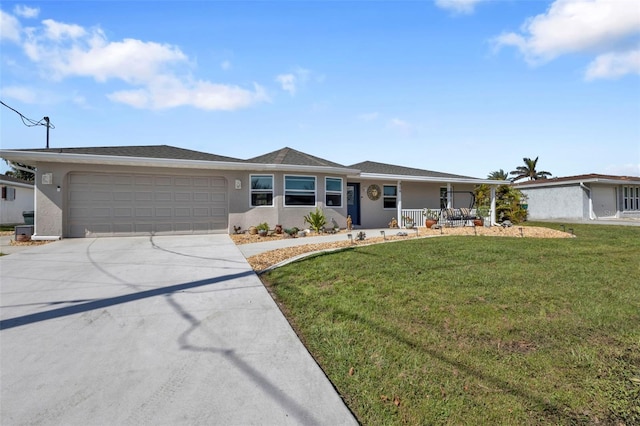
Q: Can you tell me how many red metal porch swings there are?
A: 0